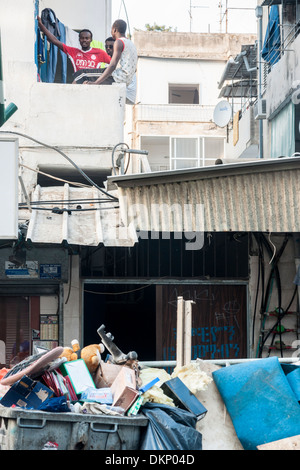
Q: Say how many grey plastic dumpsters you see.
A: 1